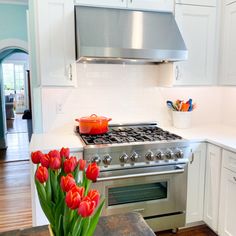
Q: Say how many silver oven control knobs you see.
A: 8